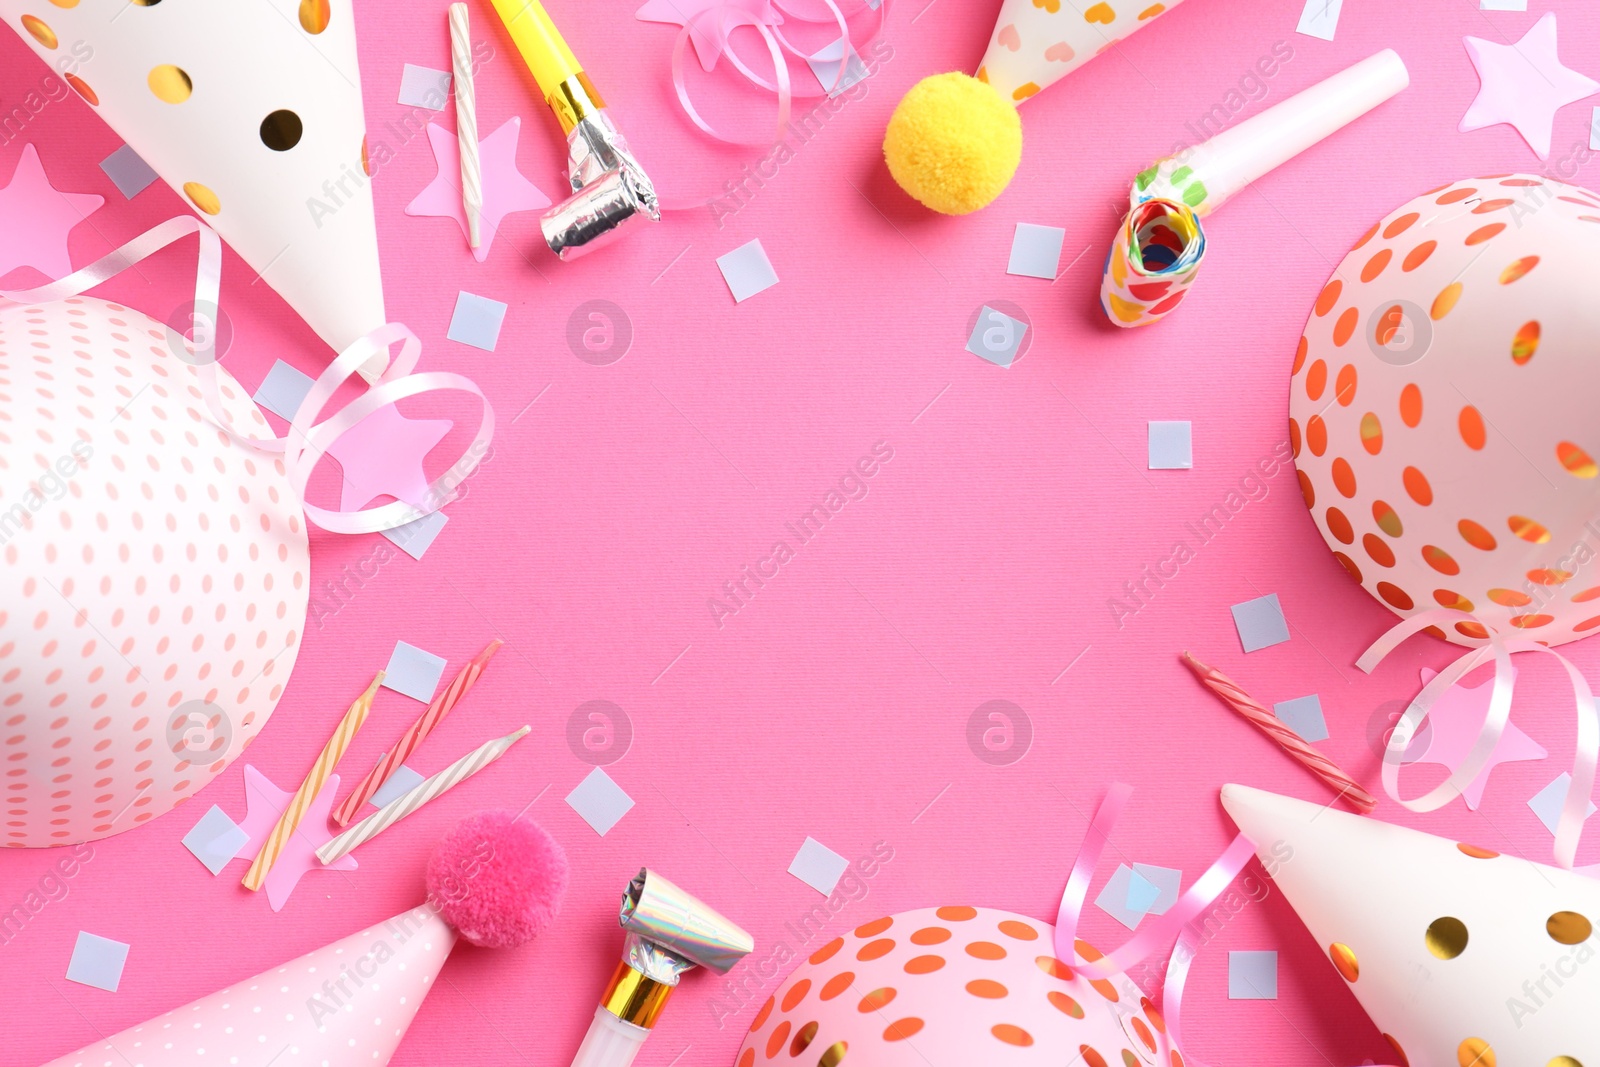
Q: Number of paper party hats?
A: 7